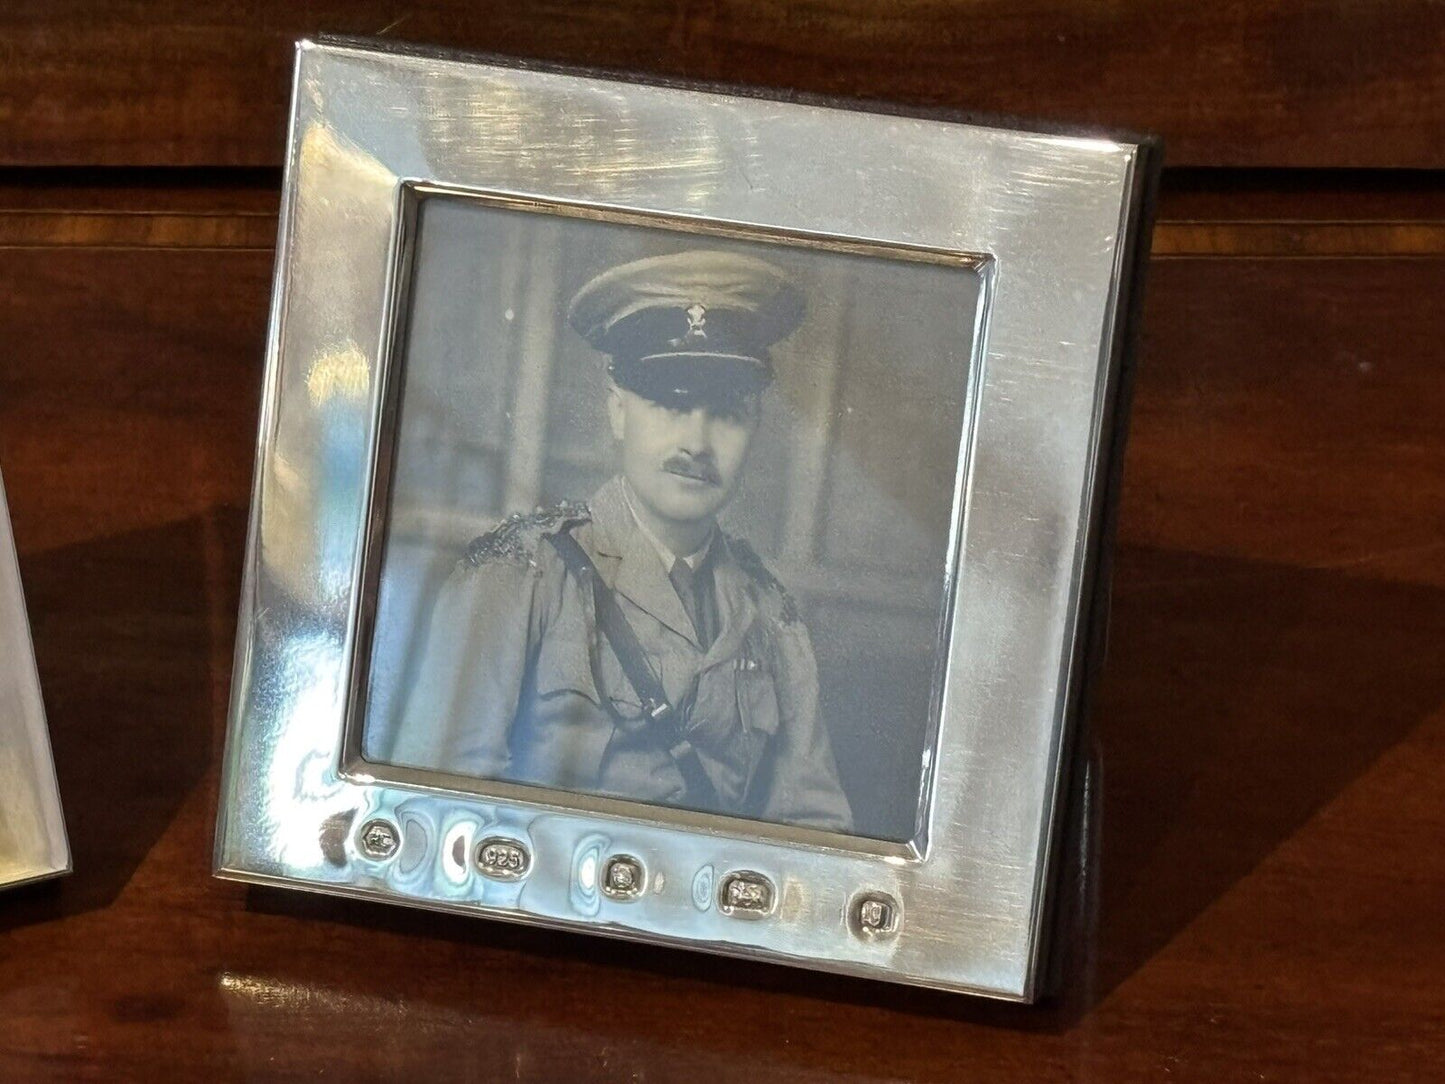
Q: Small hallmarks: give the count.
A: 5